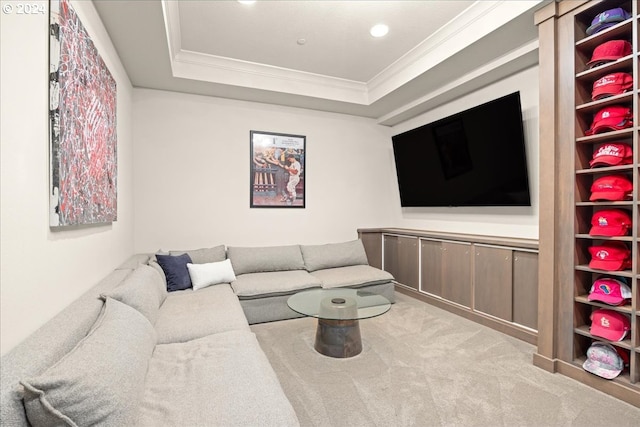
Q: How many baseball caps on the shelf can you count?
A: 11